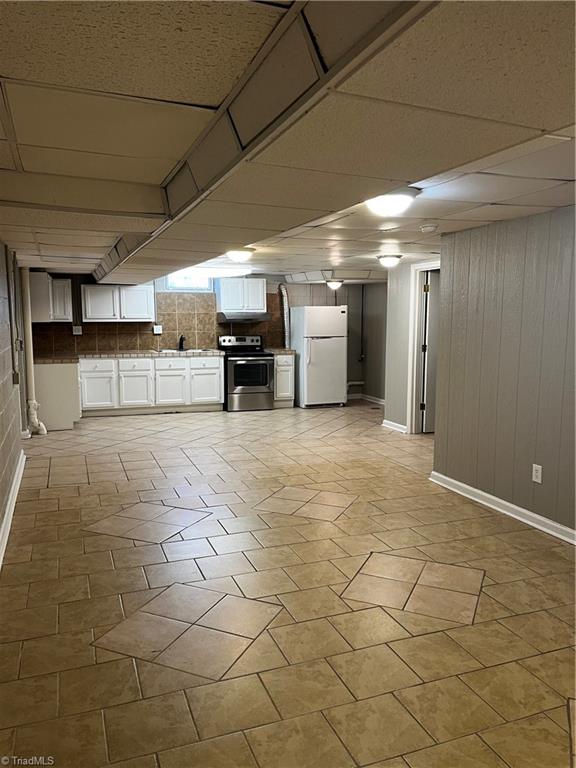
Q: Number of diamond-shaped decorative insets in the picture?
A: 4